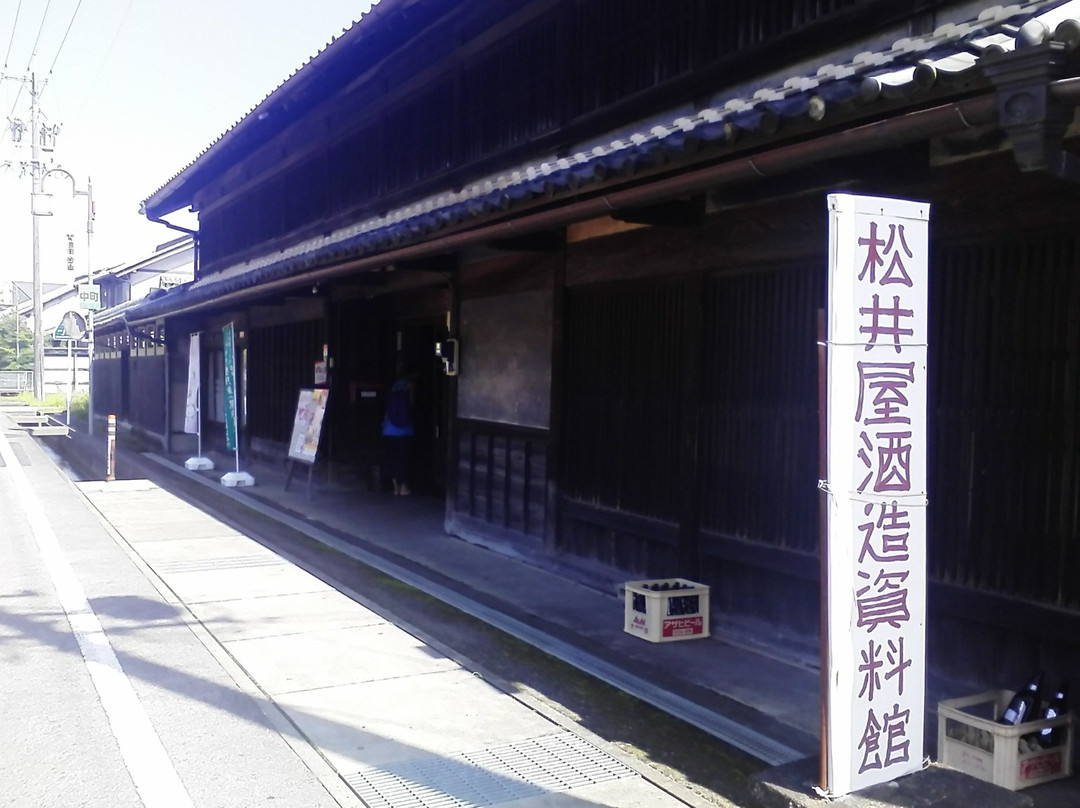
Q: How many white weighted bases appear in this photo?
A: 2